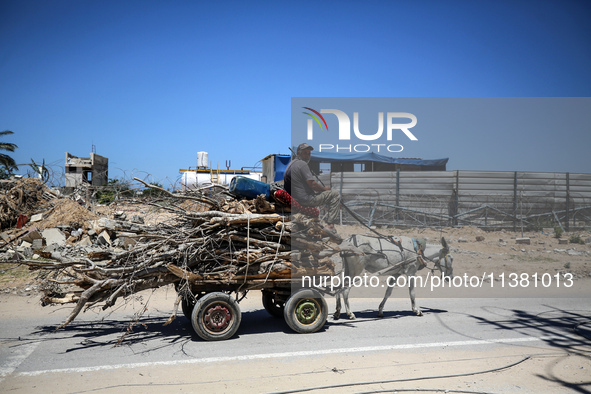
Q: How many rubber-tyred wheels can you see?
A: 4